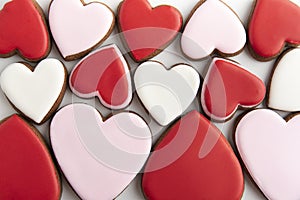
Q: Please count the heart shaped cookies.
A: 14